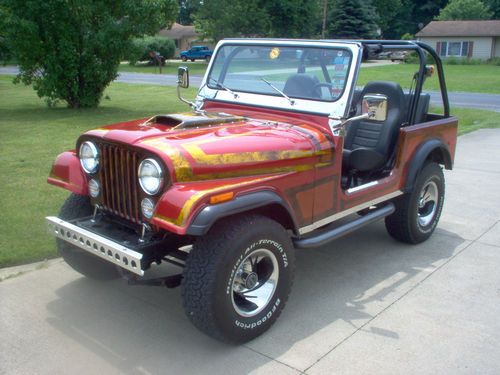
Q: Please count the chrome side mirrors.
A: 2